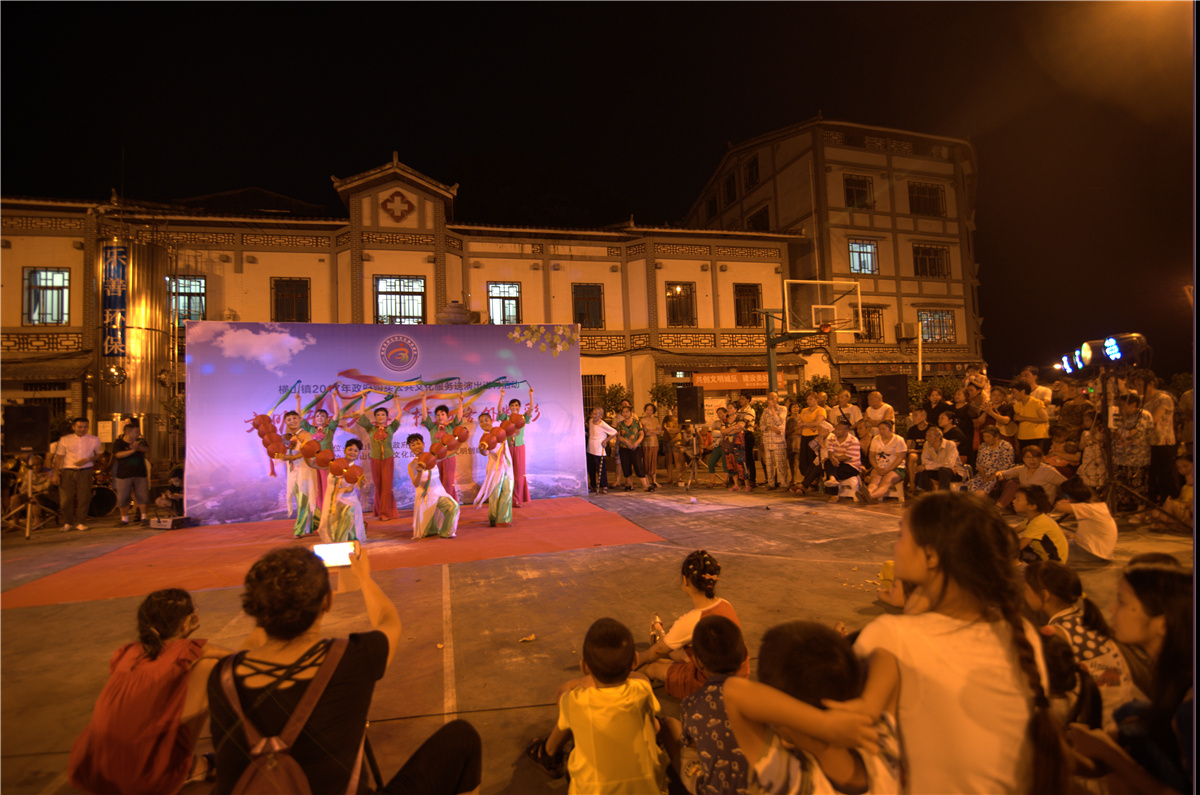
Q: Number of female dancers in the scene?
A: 8